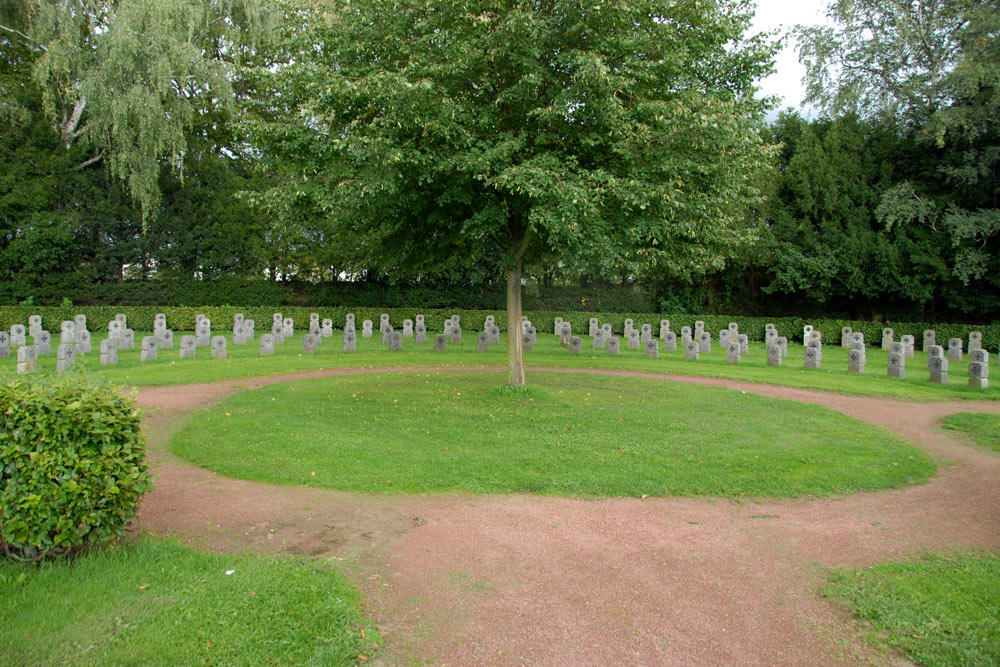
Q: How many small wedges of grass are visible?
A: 3